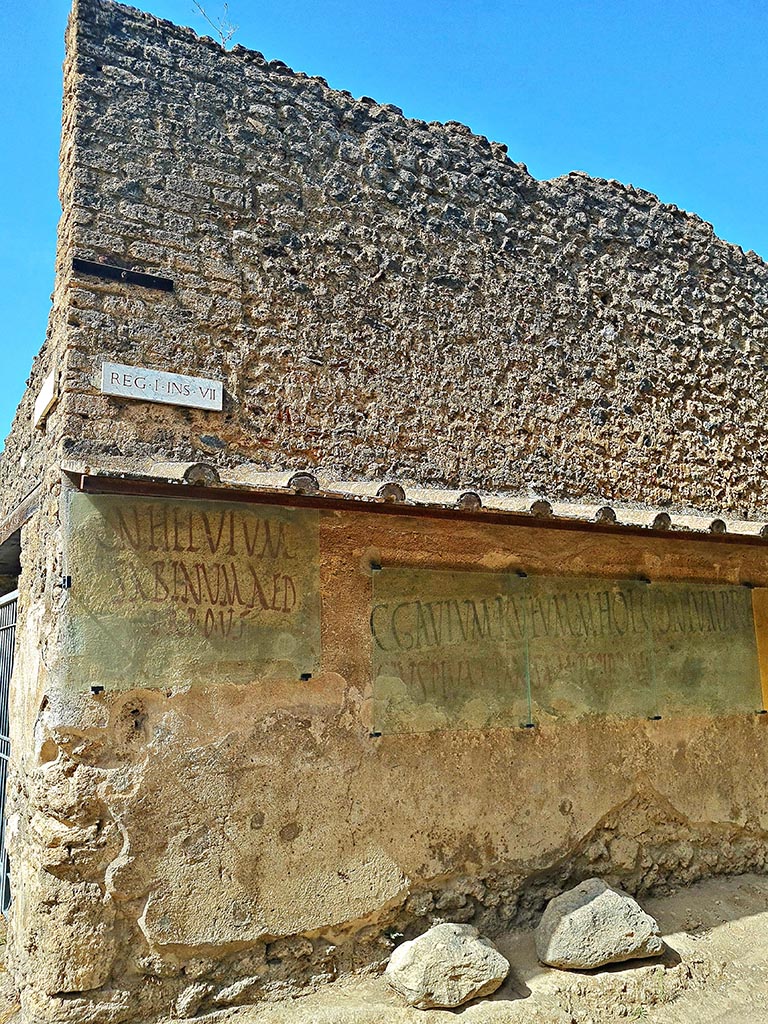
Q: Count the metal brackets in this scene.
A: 11